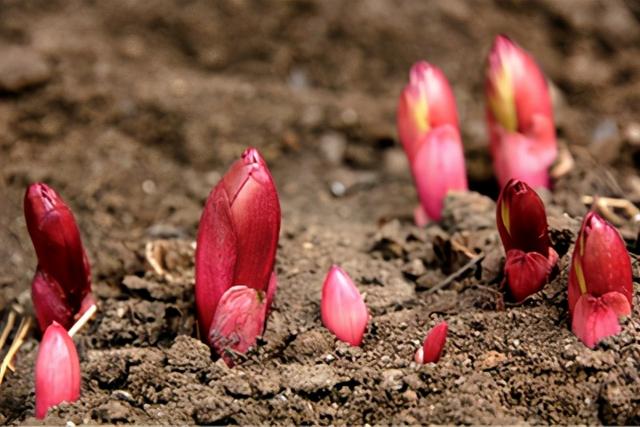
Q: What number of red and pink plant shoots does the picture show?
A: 9